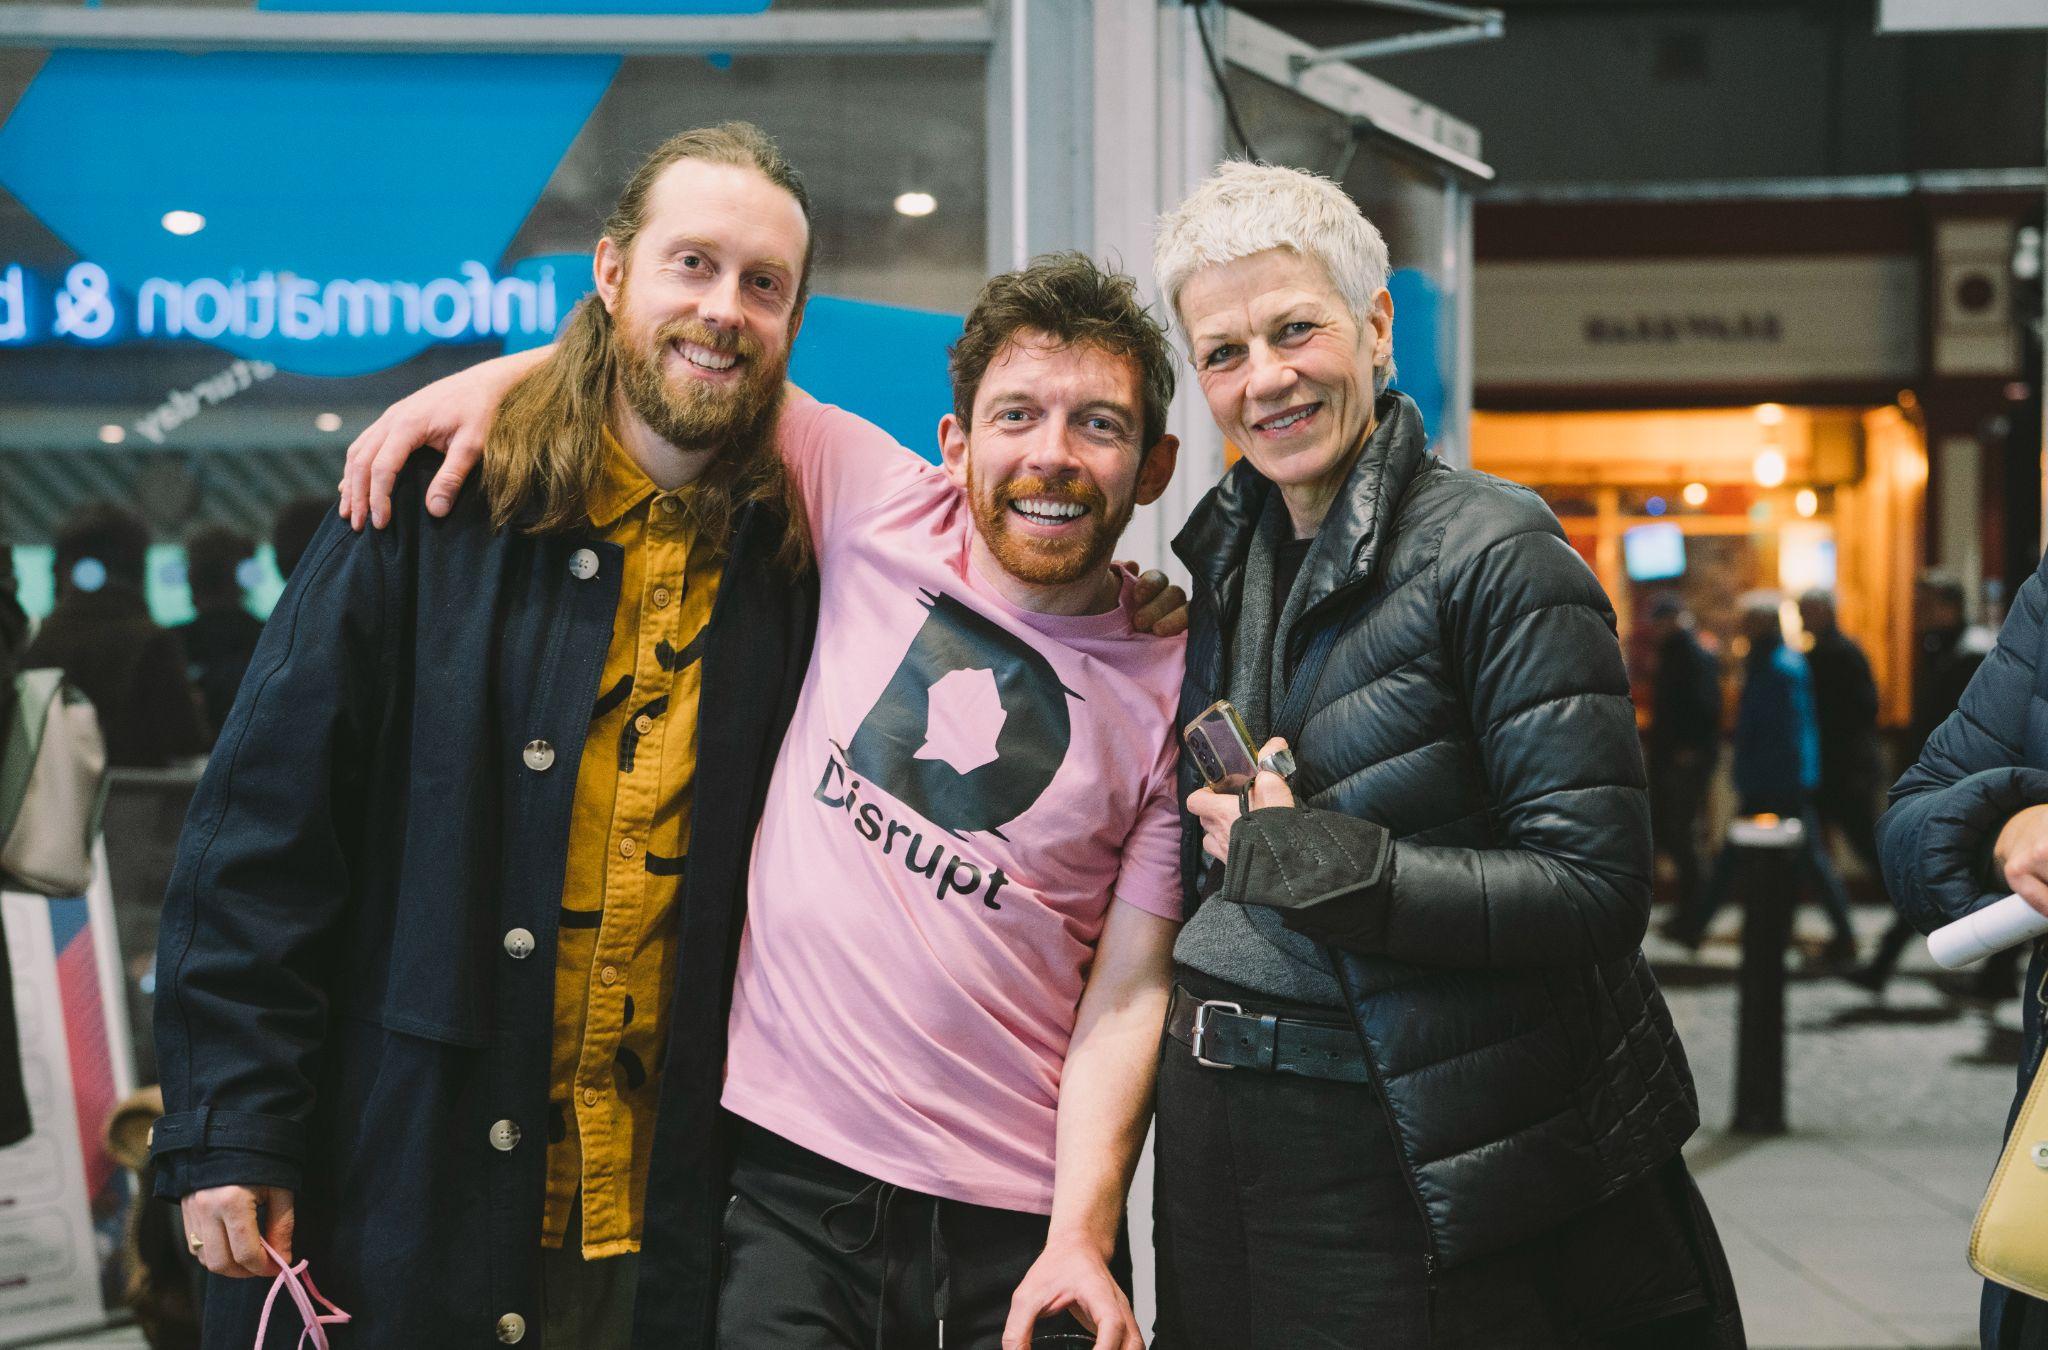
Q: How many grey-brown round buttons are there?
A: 5